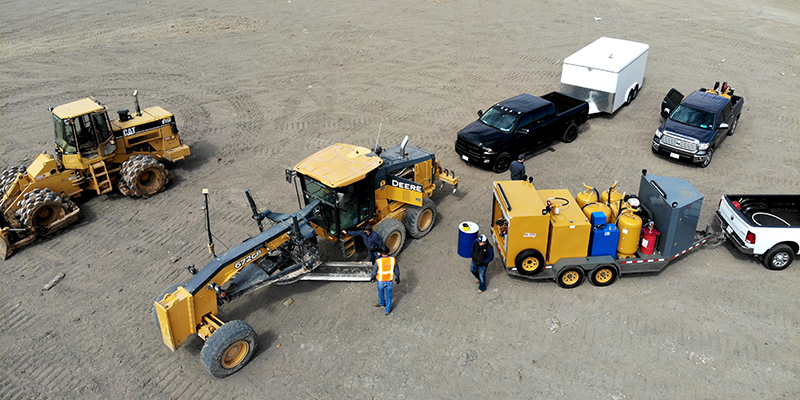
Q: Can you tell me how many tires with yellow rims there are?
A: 6